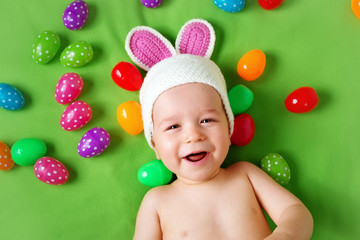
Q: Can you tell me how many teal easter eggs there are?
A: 2